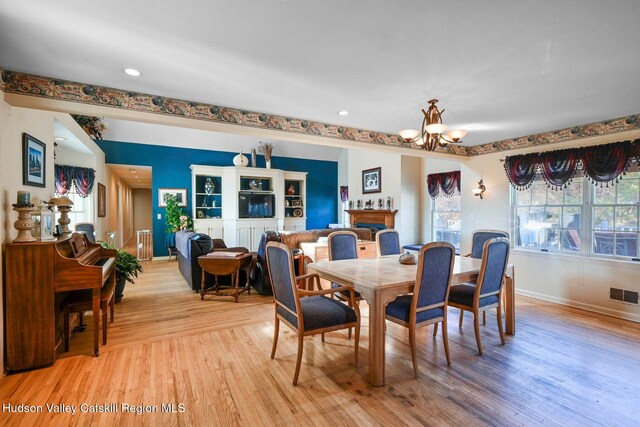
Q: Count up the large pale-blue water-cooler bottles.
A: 0